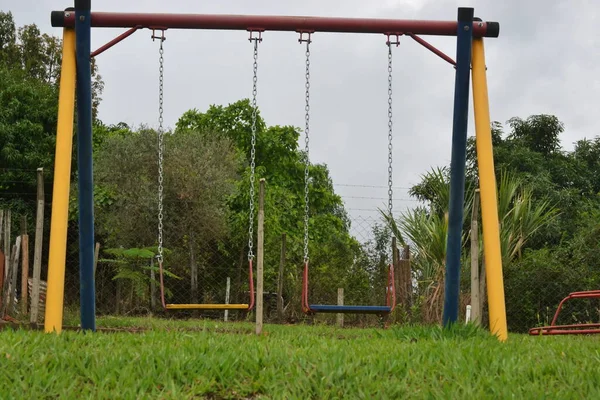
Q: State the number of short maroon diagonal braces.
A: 2